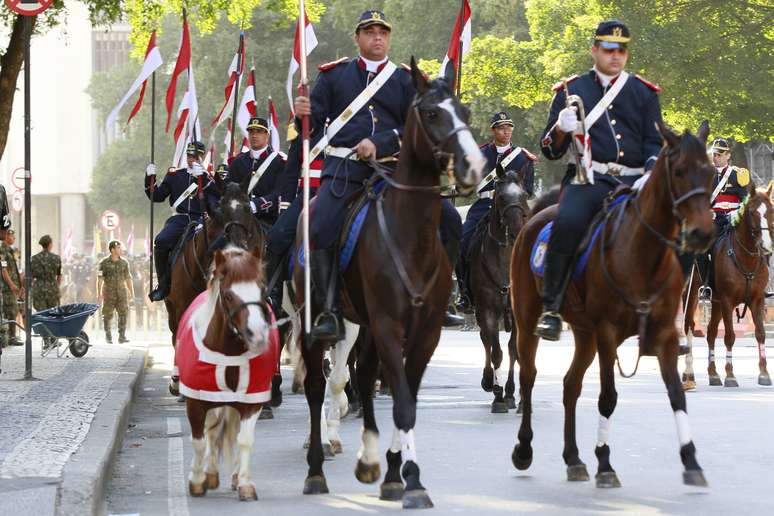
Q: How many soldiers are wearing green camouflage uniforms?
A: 3